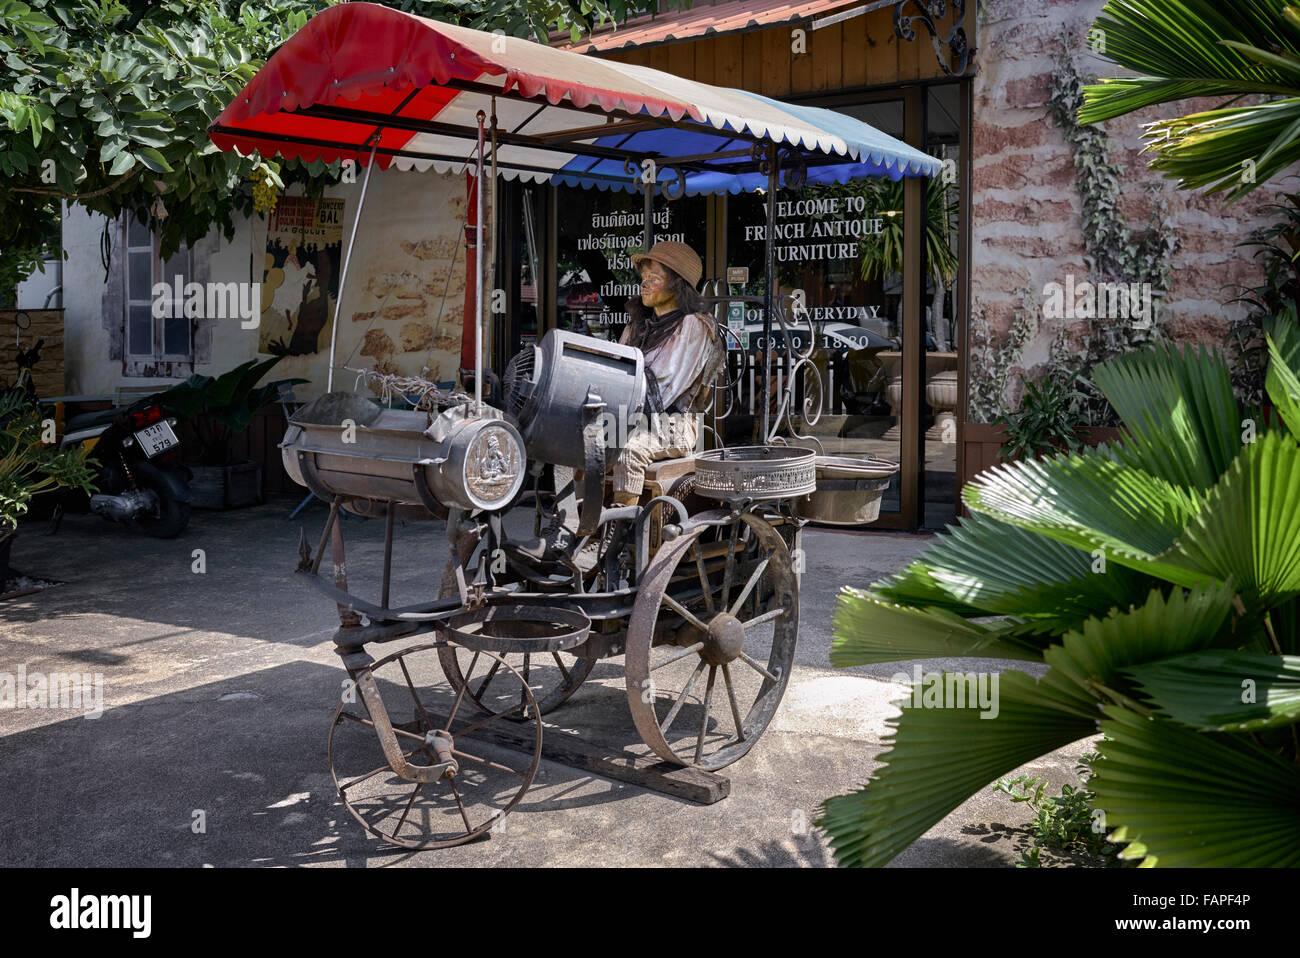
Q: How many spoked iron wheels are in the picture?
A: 3